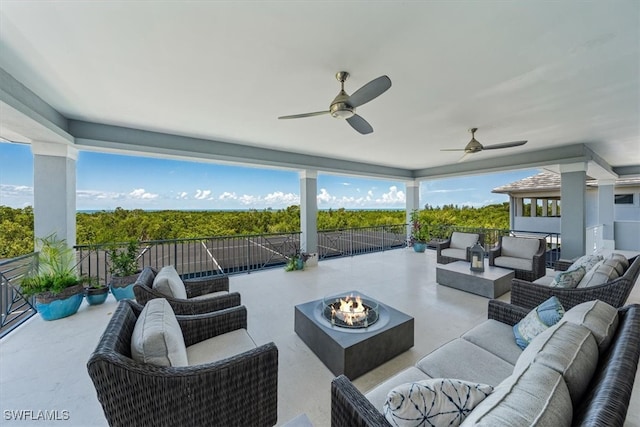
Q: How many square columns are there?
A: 5